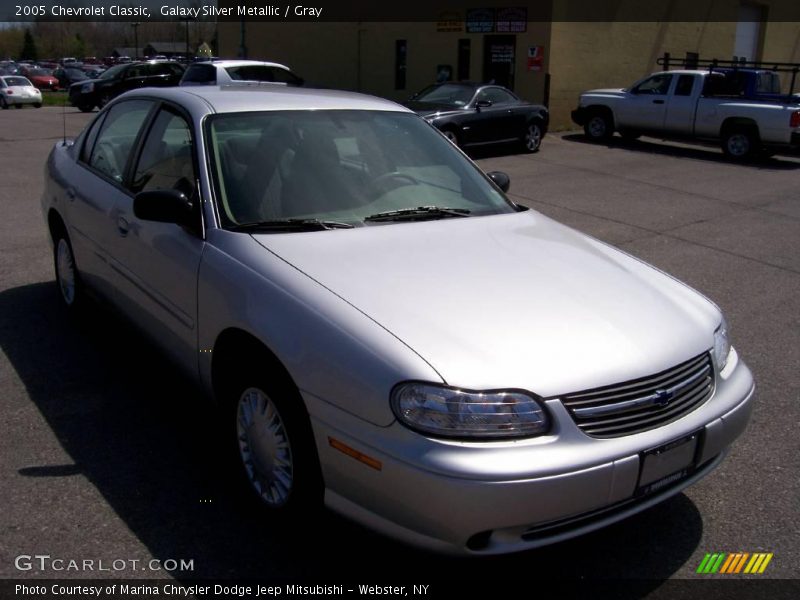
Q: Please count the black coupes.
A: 1